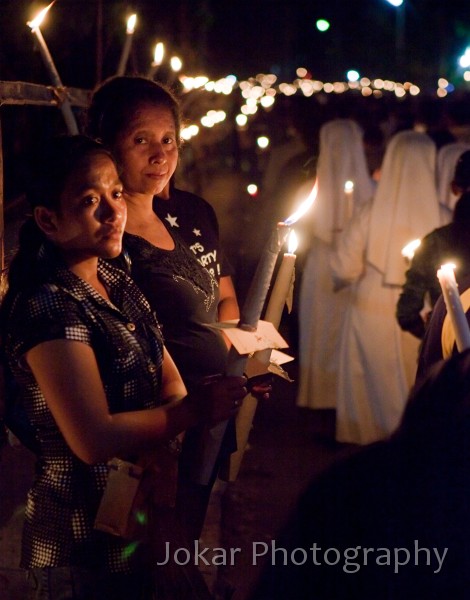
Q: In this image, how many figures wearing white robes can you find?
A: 3